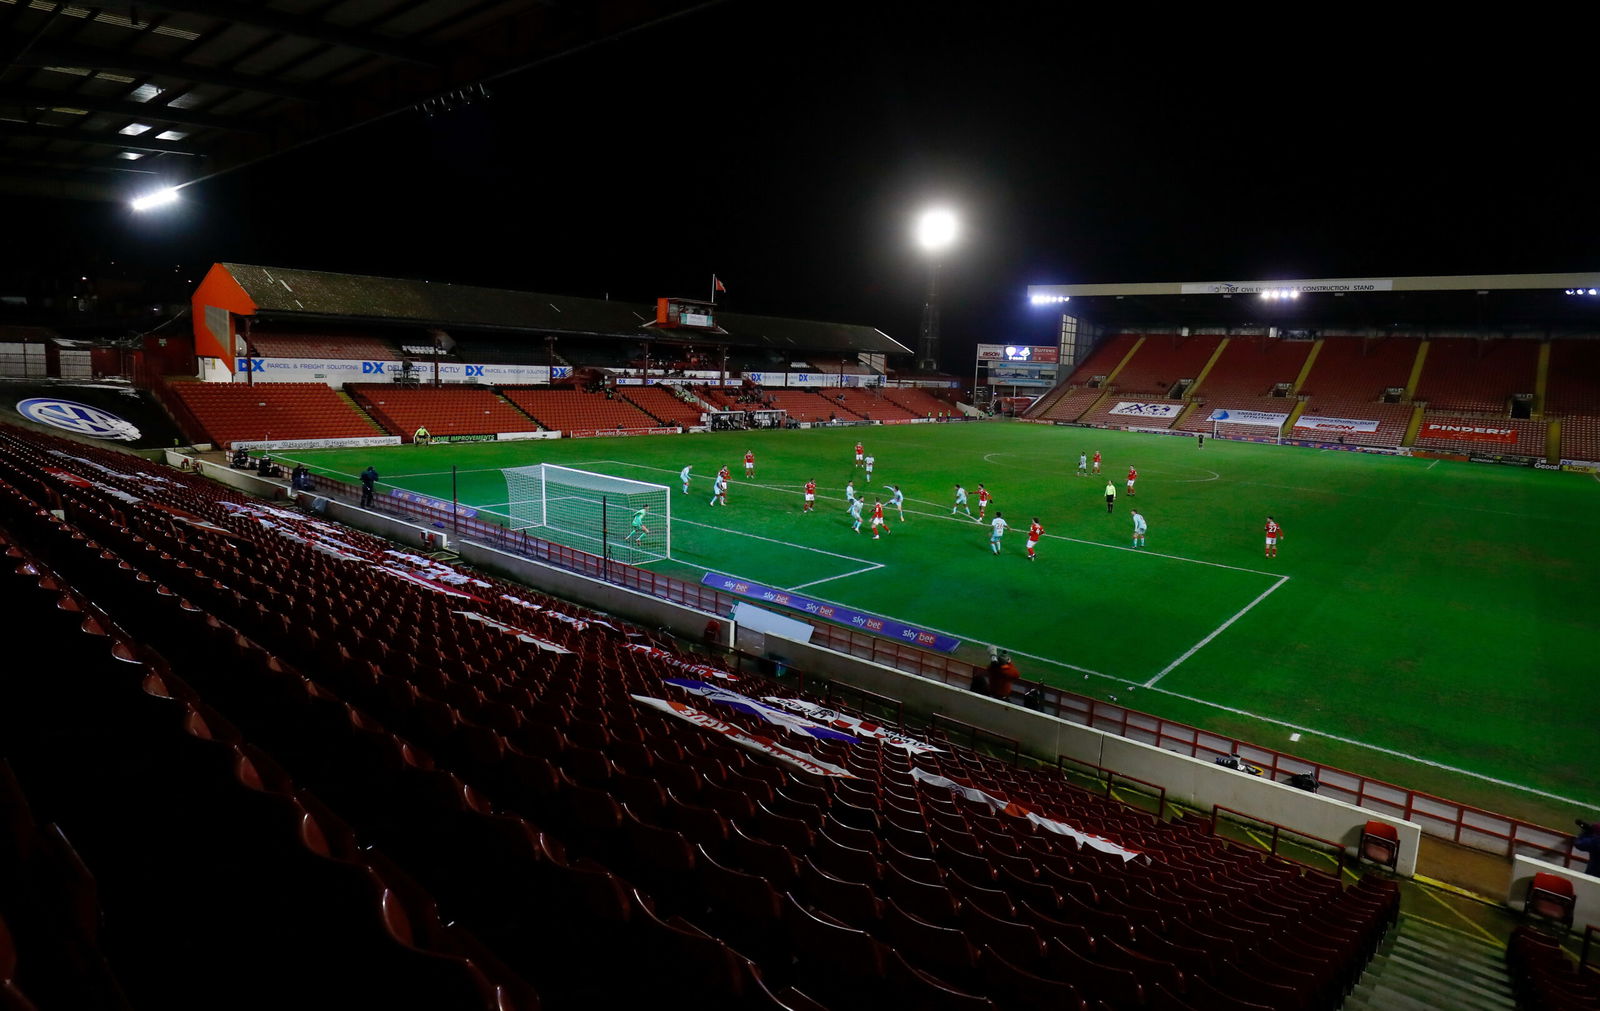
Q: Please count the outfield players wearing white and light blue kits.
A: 10